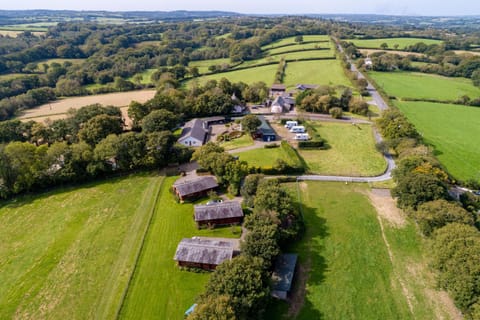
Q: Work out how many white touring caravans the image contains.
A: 3